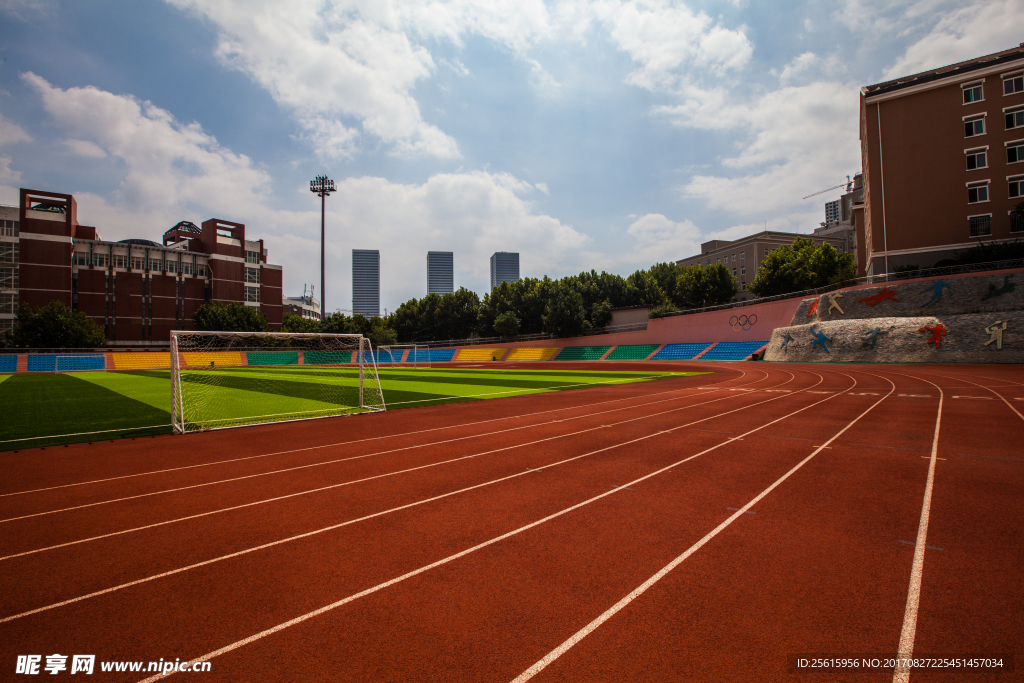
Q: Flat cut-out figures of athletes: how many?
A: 10